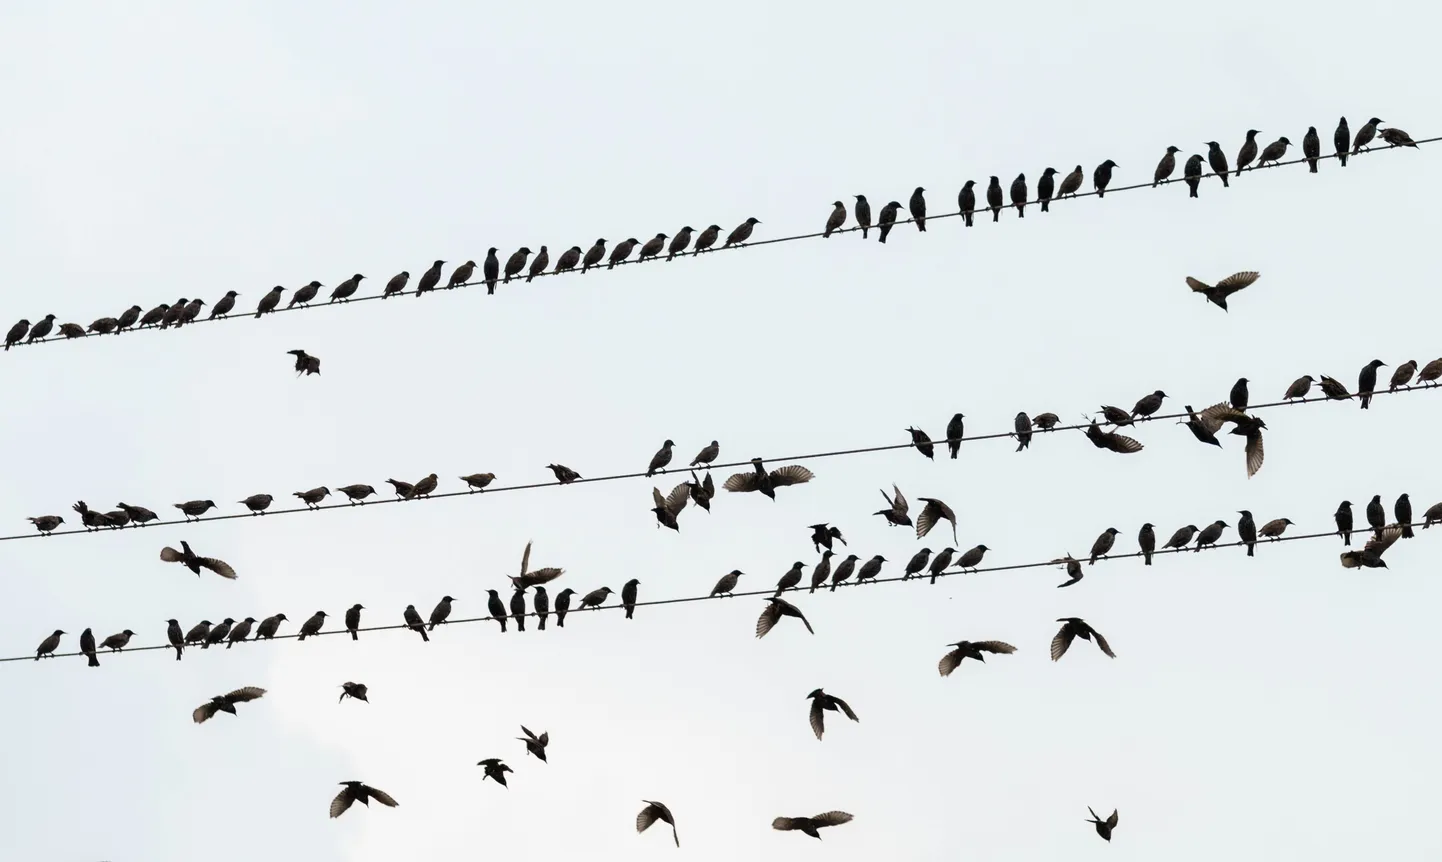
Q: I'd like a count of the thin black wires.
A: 3